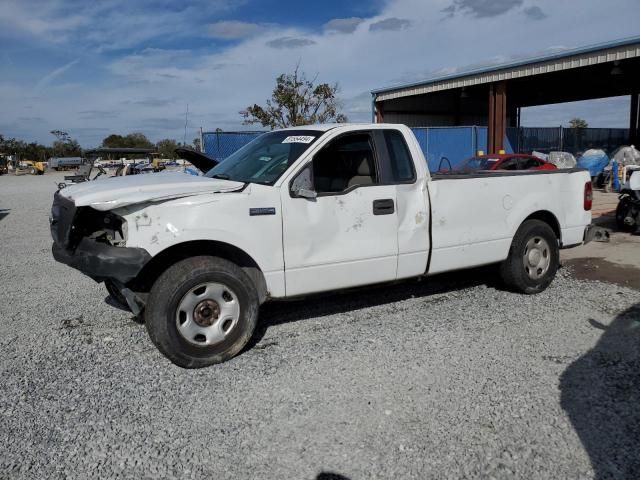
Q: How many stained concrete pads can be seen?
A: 1